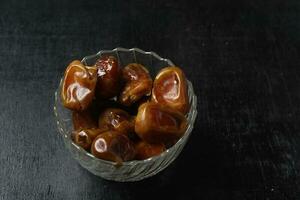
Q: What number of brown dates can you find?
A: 10